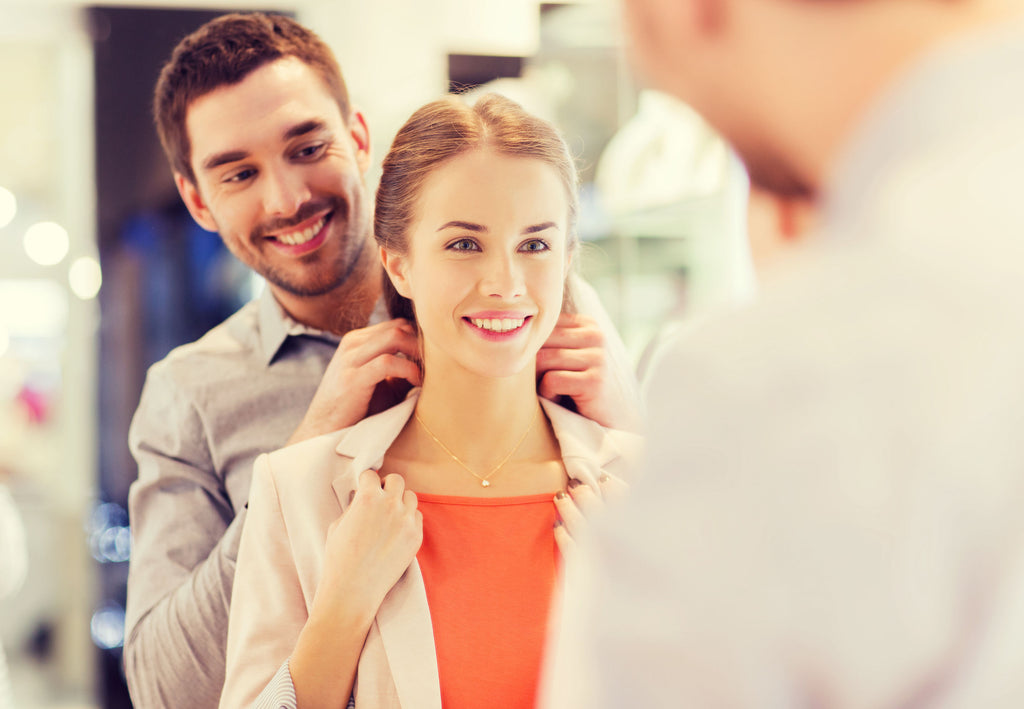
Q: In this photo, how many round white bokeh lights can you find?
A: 3